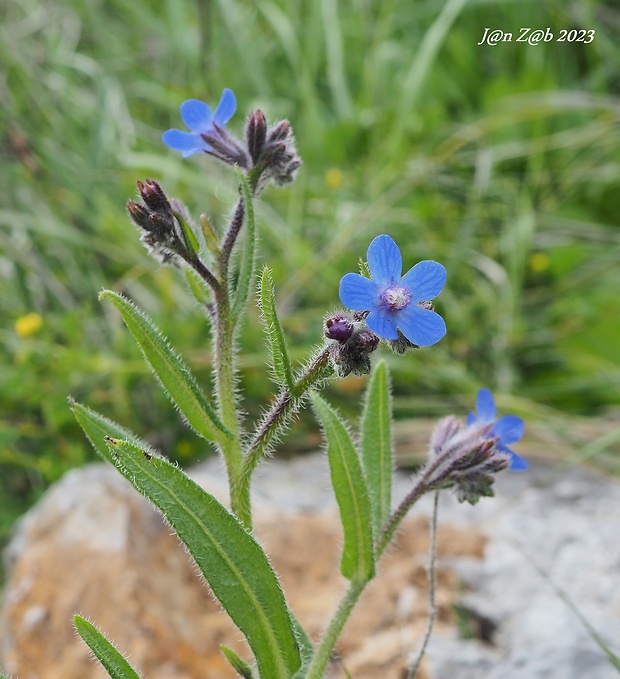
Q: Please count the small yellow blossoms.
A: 3